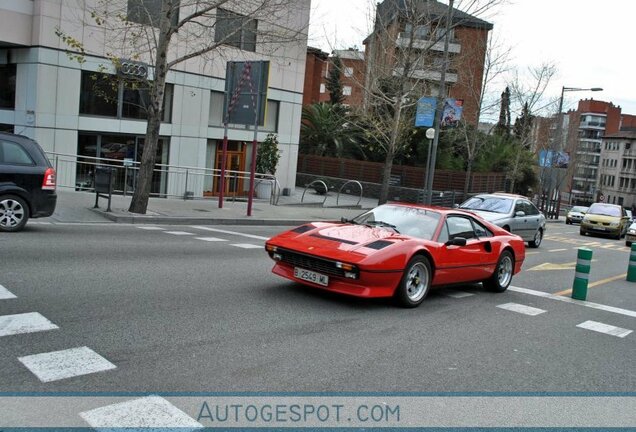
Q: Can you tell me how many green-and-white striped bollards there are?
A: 2